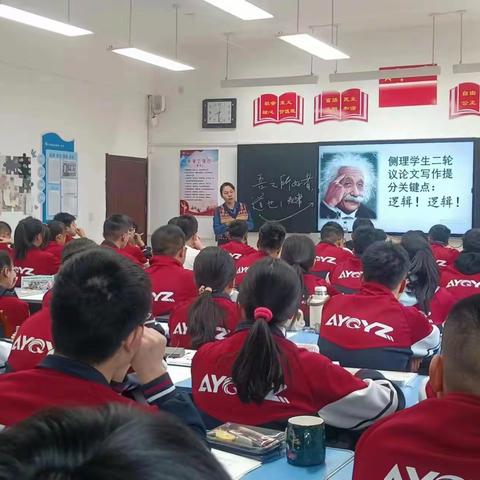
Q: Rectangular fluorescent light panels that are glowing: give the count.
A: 4